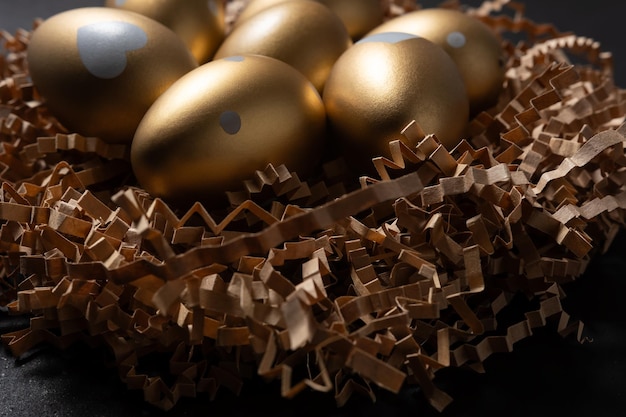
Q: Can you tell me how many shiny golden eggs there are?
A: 7